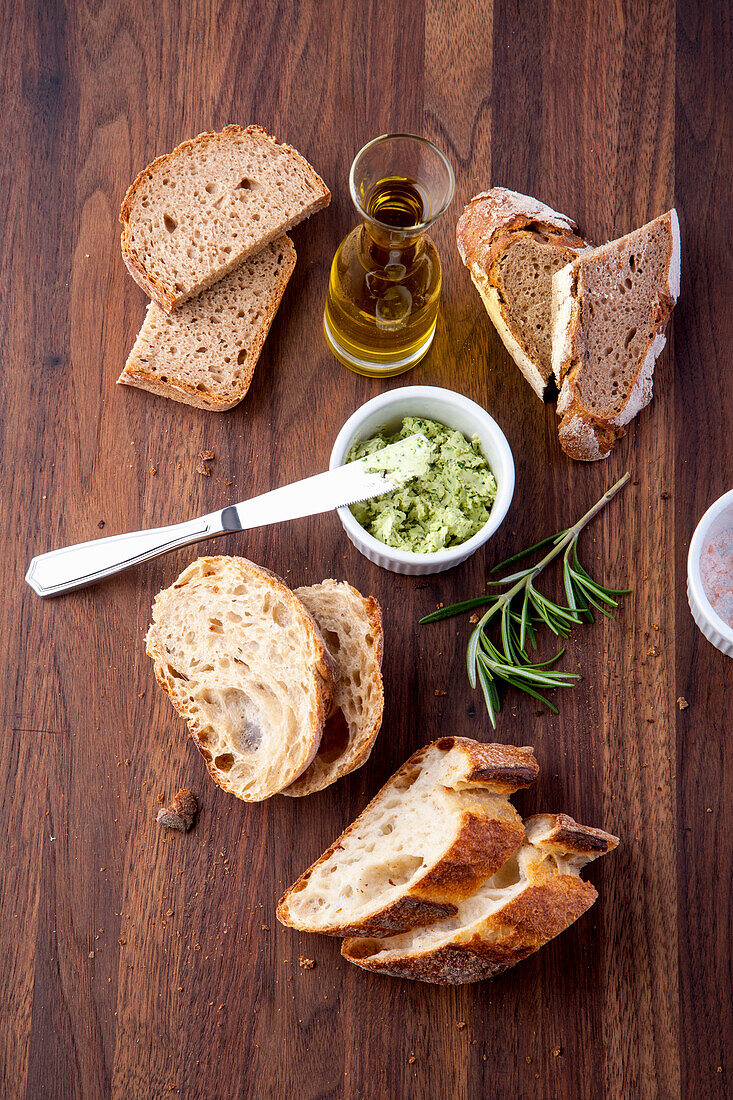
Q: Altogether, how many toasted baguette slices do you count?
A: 2